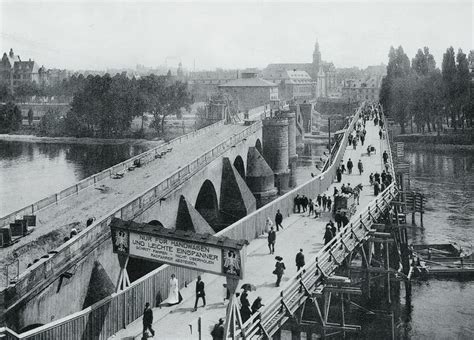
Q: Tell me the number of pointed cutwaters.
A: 4